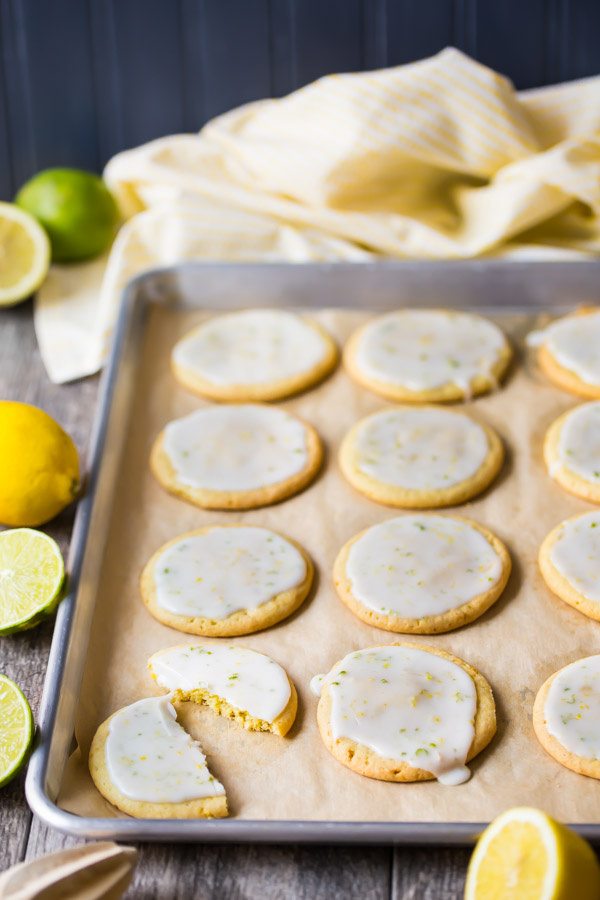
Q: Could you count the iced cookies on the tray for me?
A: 12